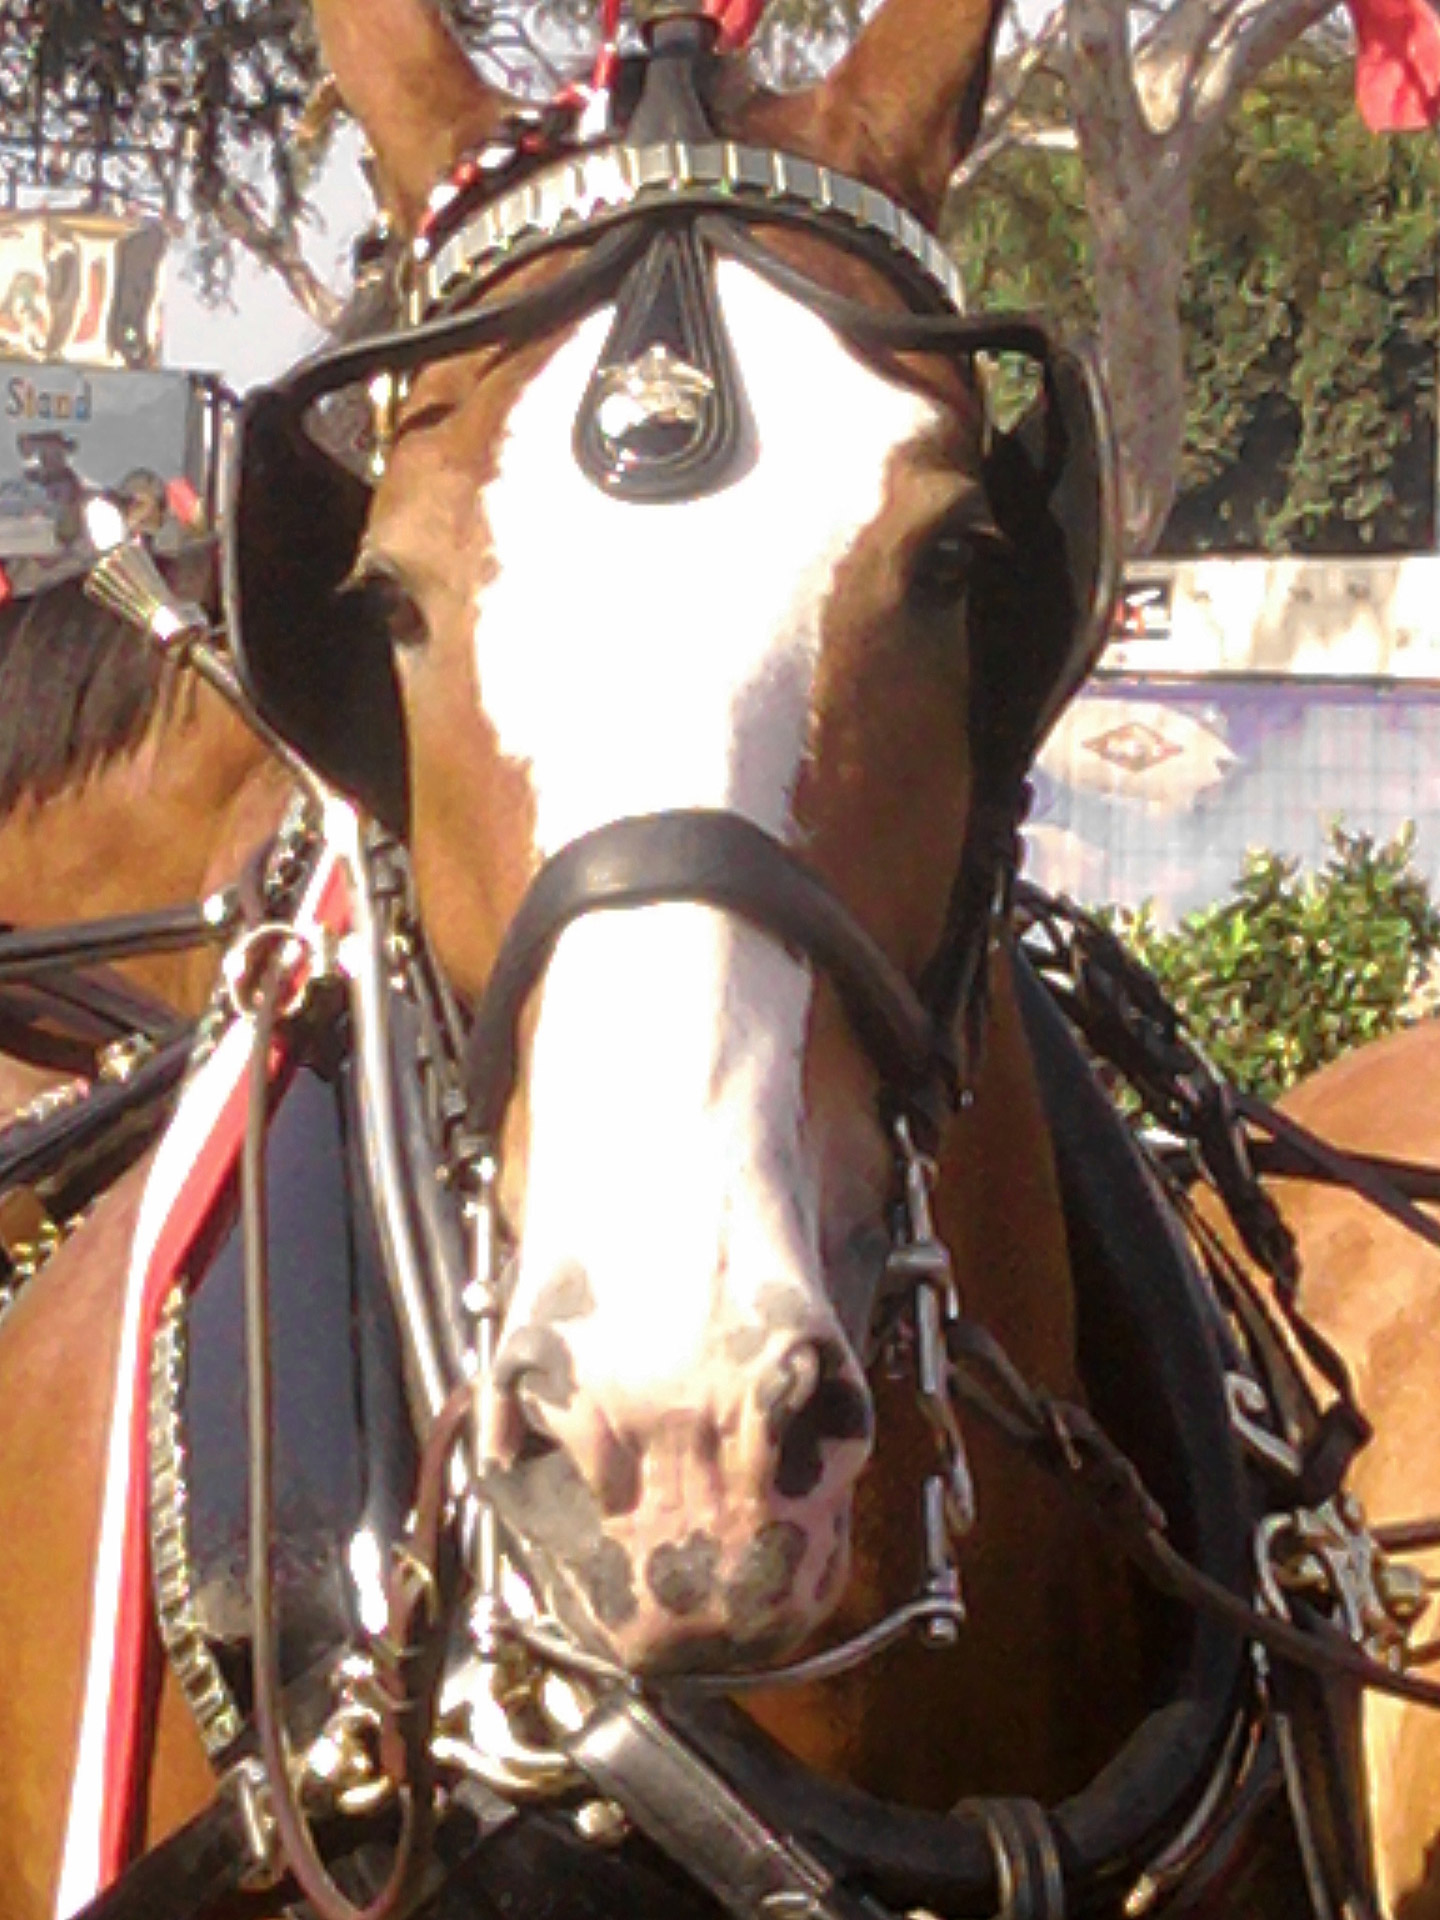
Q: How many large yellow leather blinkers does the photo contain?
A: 0